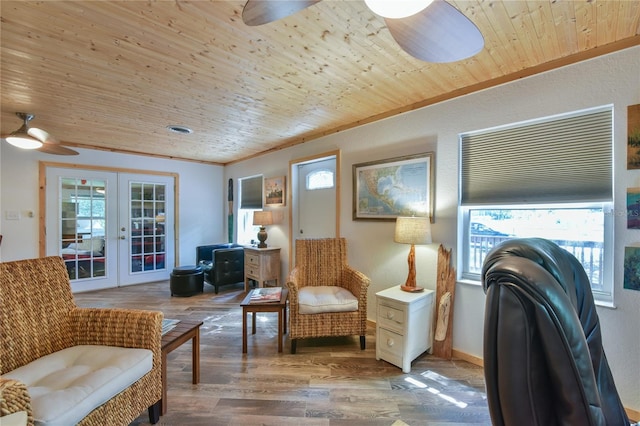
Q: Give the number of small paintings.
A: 4